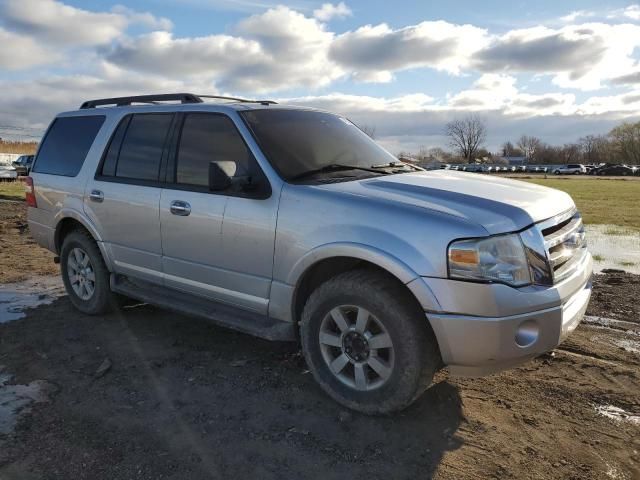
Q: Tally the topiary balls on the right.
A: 0